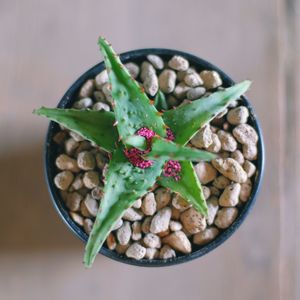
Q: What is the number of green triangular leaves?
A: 6